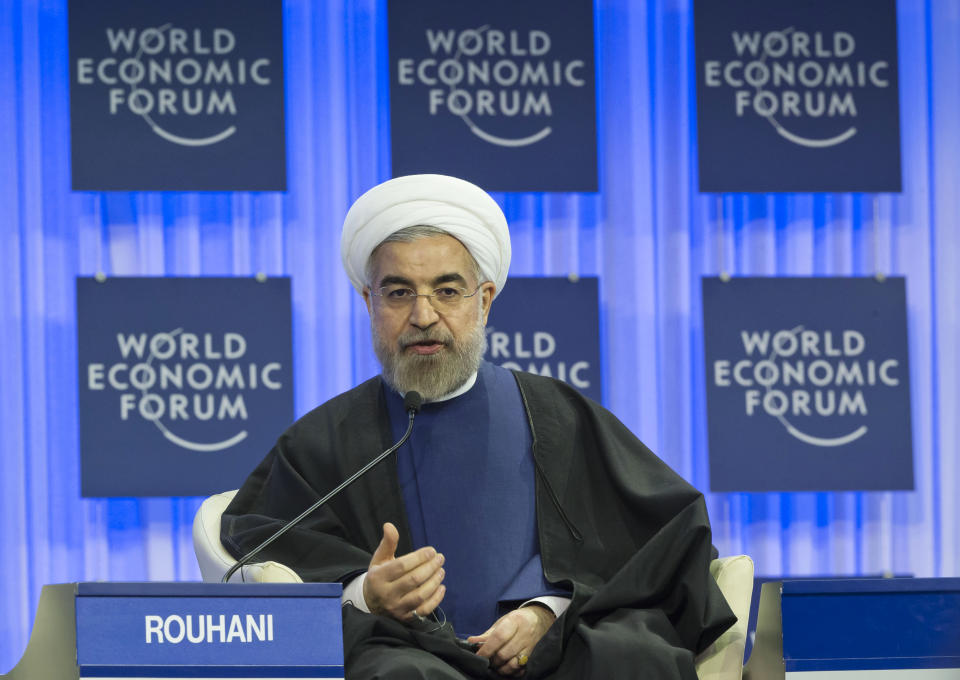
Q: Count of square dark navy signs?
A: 6